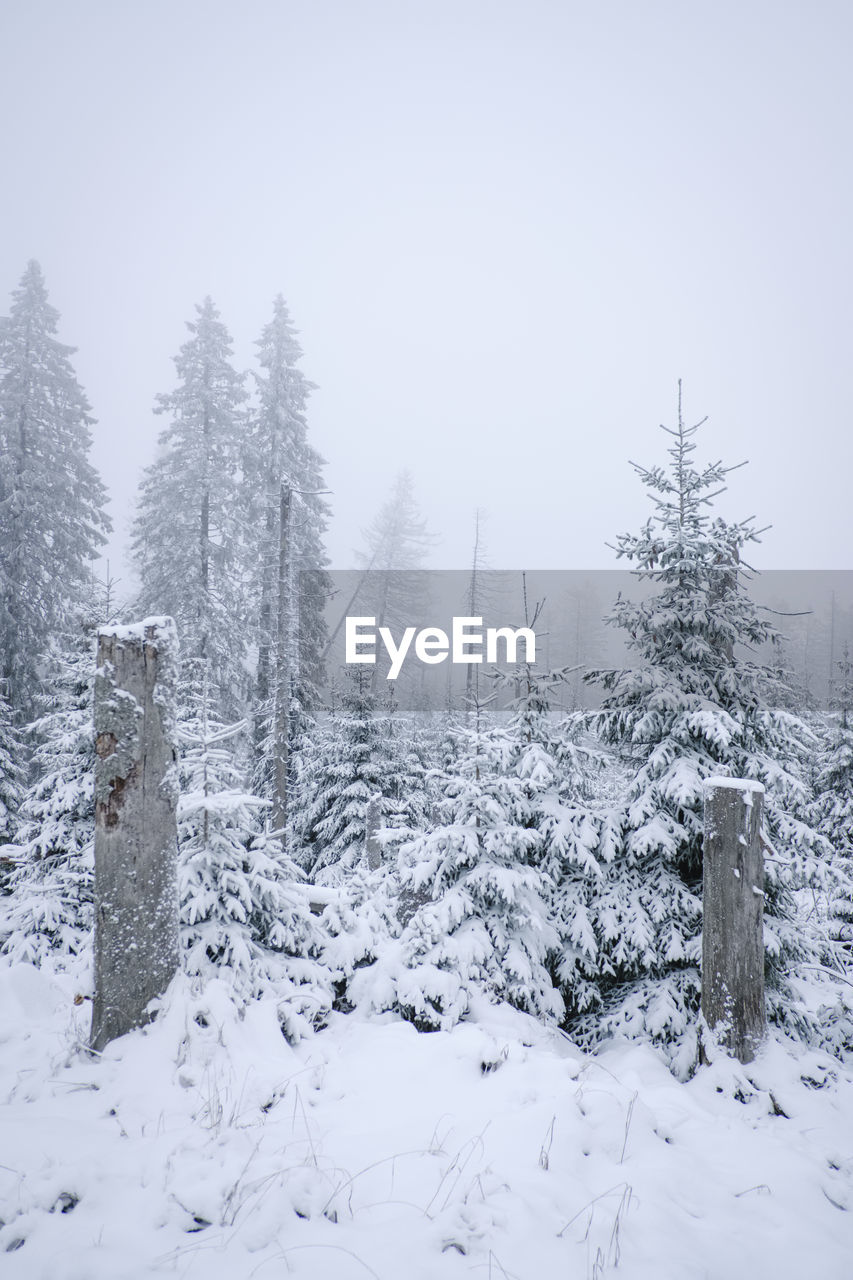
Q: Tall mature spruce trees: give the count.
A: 3